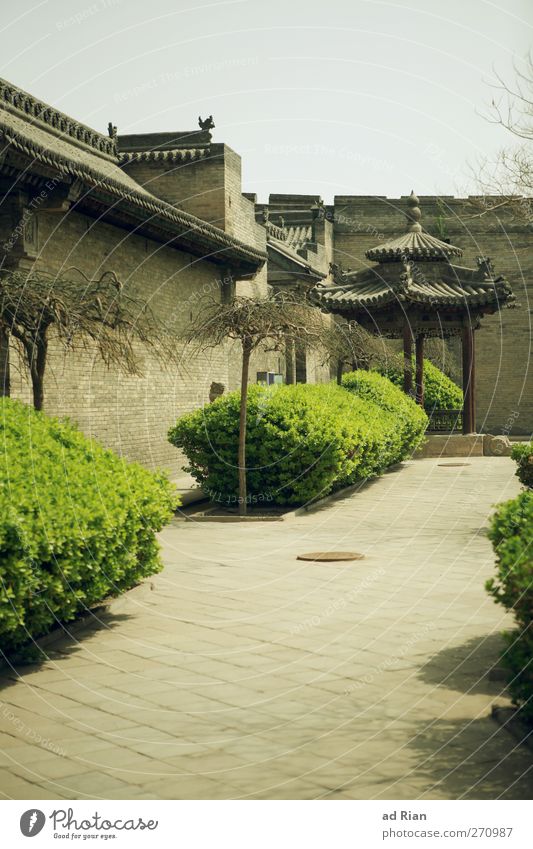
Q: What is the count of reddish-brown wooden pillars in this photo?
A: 3